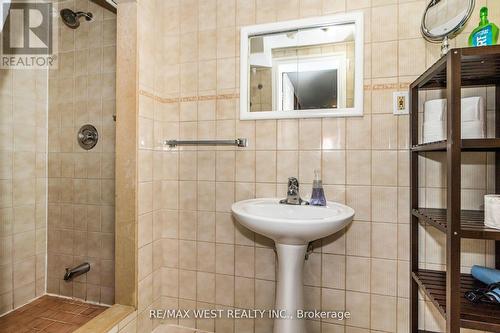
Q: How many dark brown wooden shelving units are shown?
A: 1